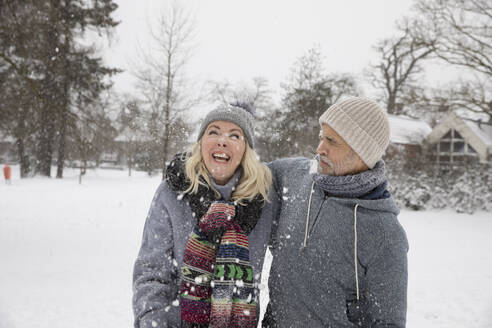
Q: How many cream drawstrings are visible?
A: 2